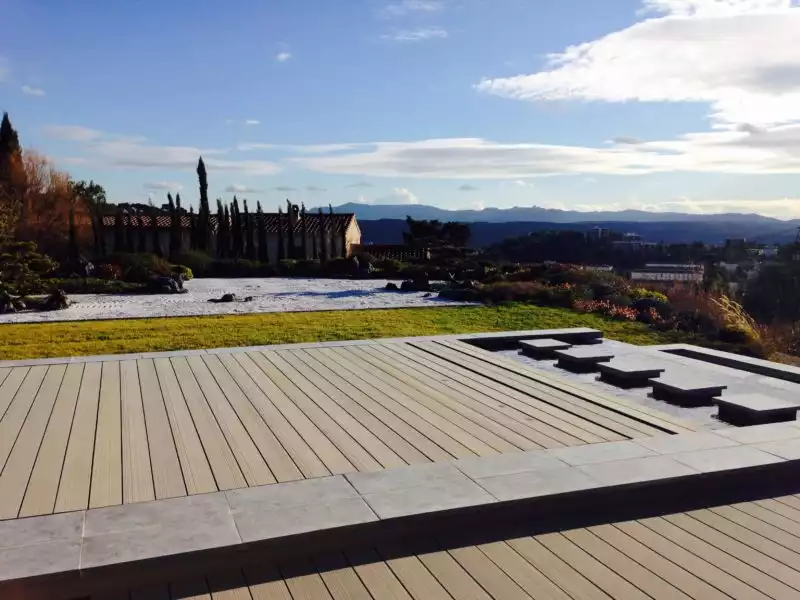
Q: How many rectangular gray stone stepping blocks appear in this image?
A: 5